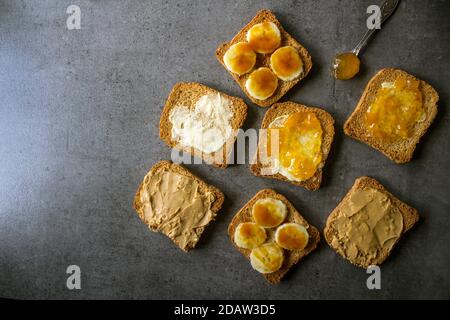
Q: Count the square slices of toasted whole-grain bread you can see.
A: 7